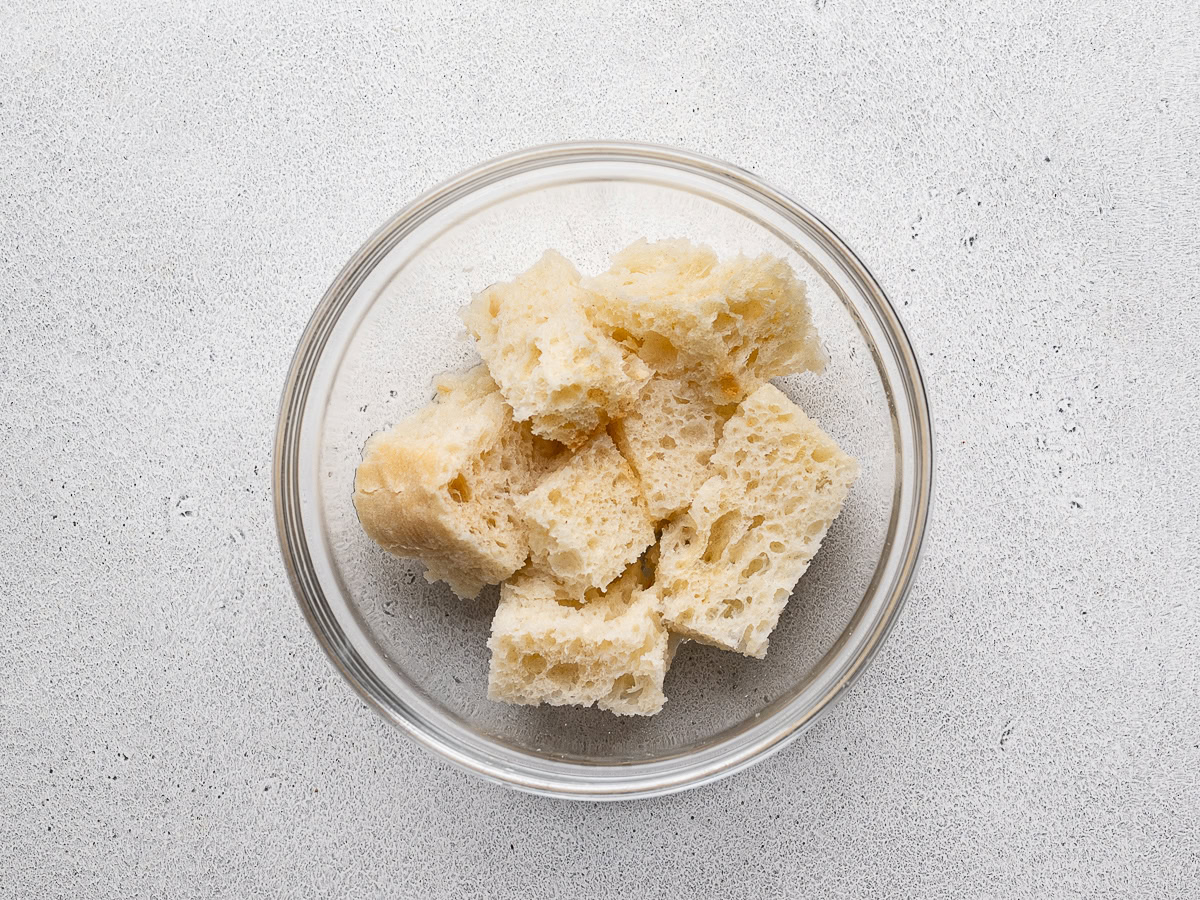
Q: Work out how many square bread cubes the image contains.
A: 7